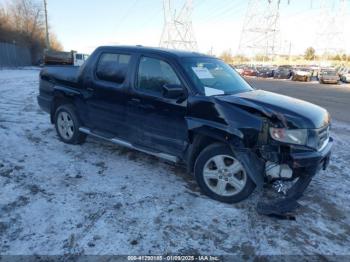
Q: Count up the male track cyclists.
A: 0